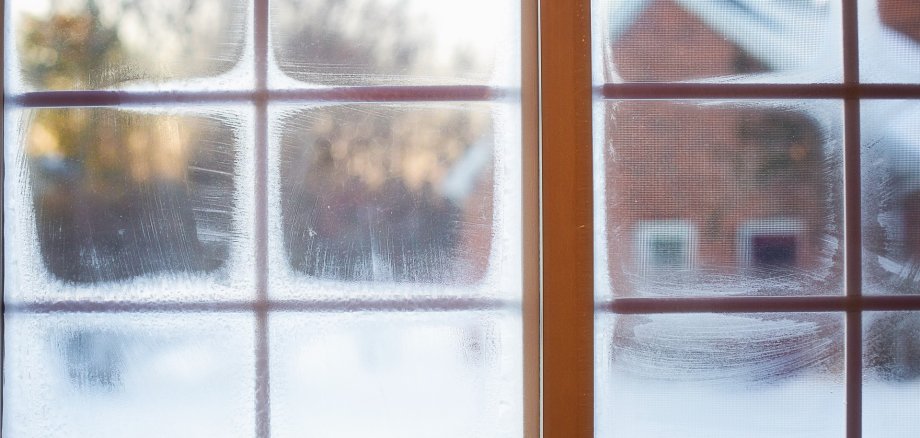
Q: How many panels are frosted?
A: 12